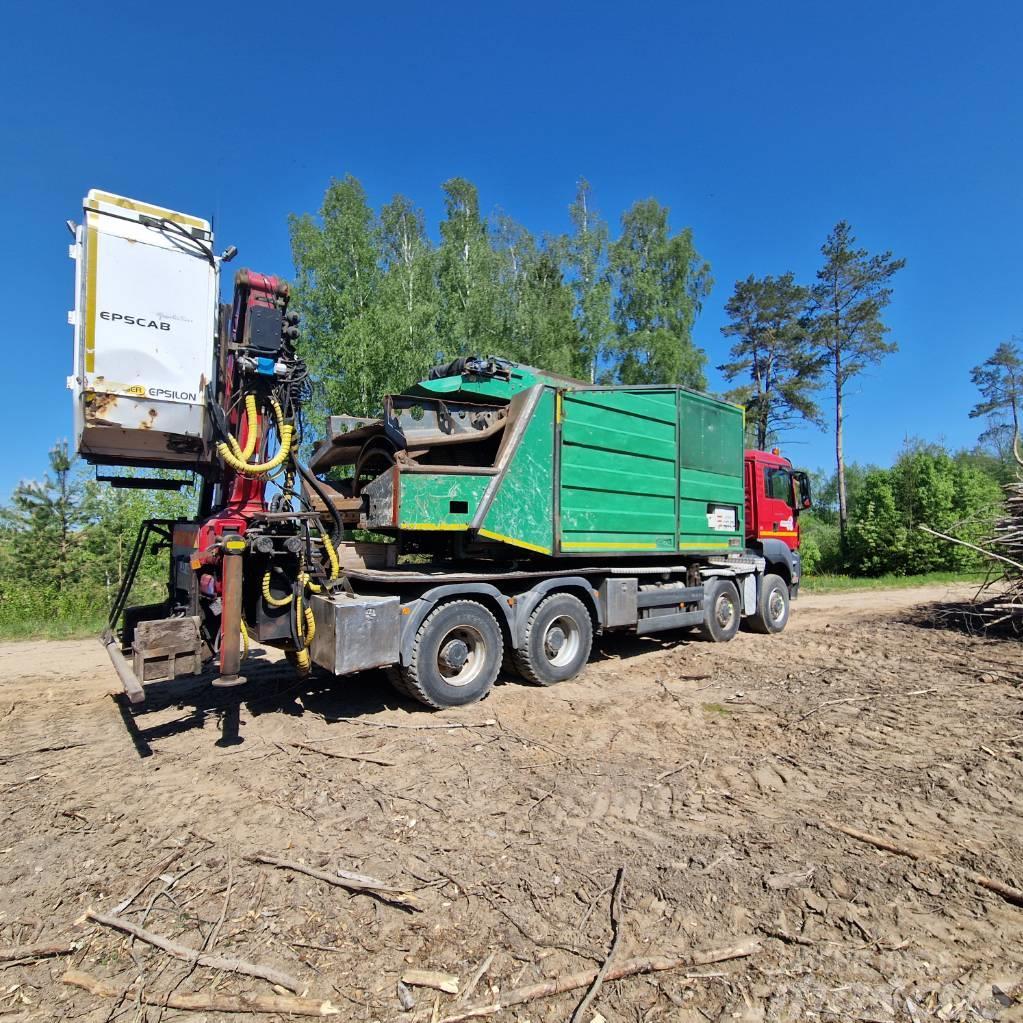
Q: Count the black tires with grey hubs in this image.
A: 4